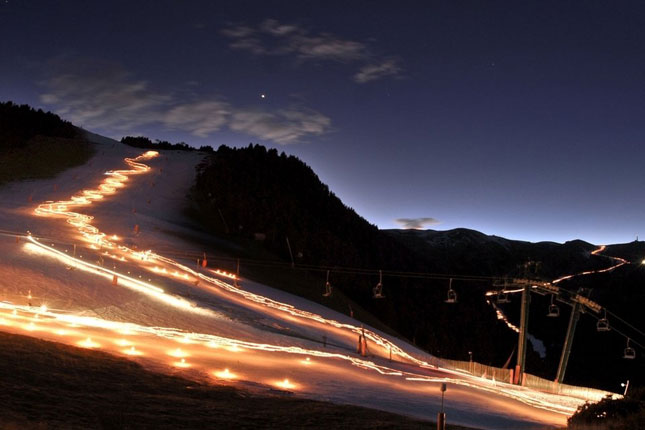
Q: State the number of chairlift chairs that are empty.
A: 7